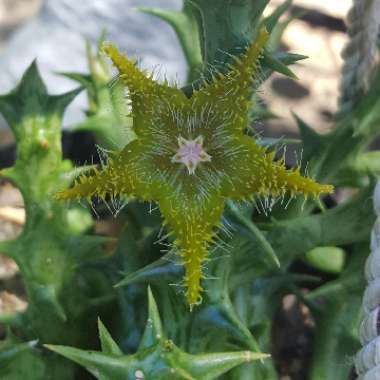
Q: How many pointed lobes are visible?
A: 5